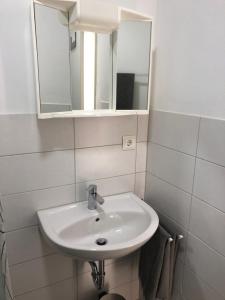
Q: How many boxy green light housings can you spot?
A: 0